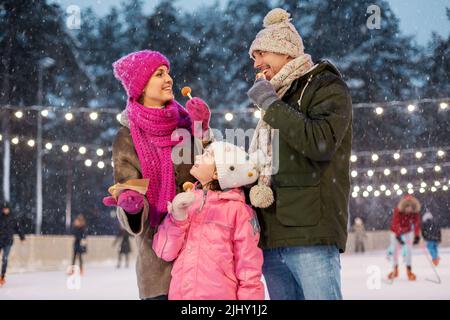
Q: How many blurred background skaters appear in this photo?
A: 6